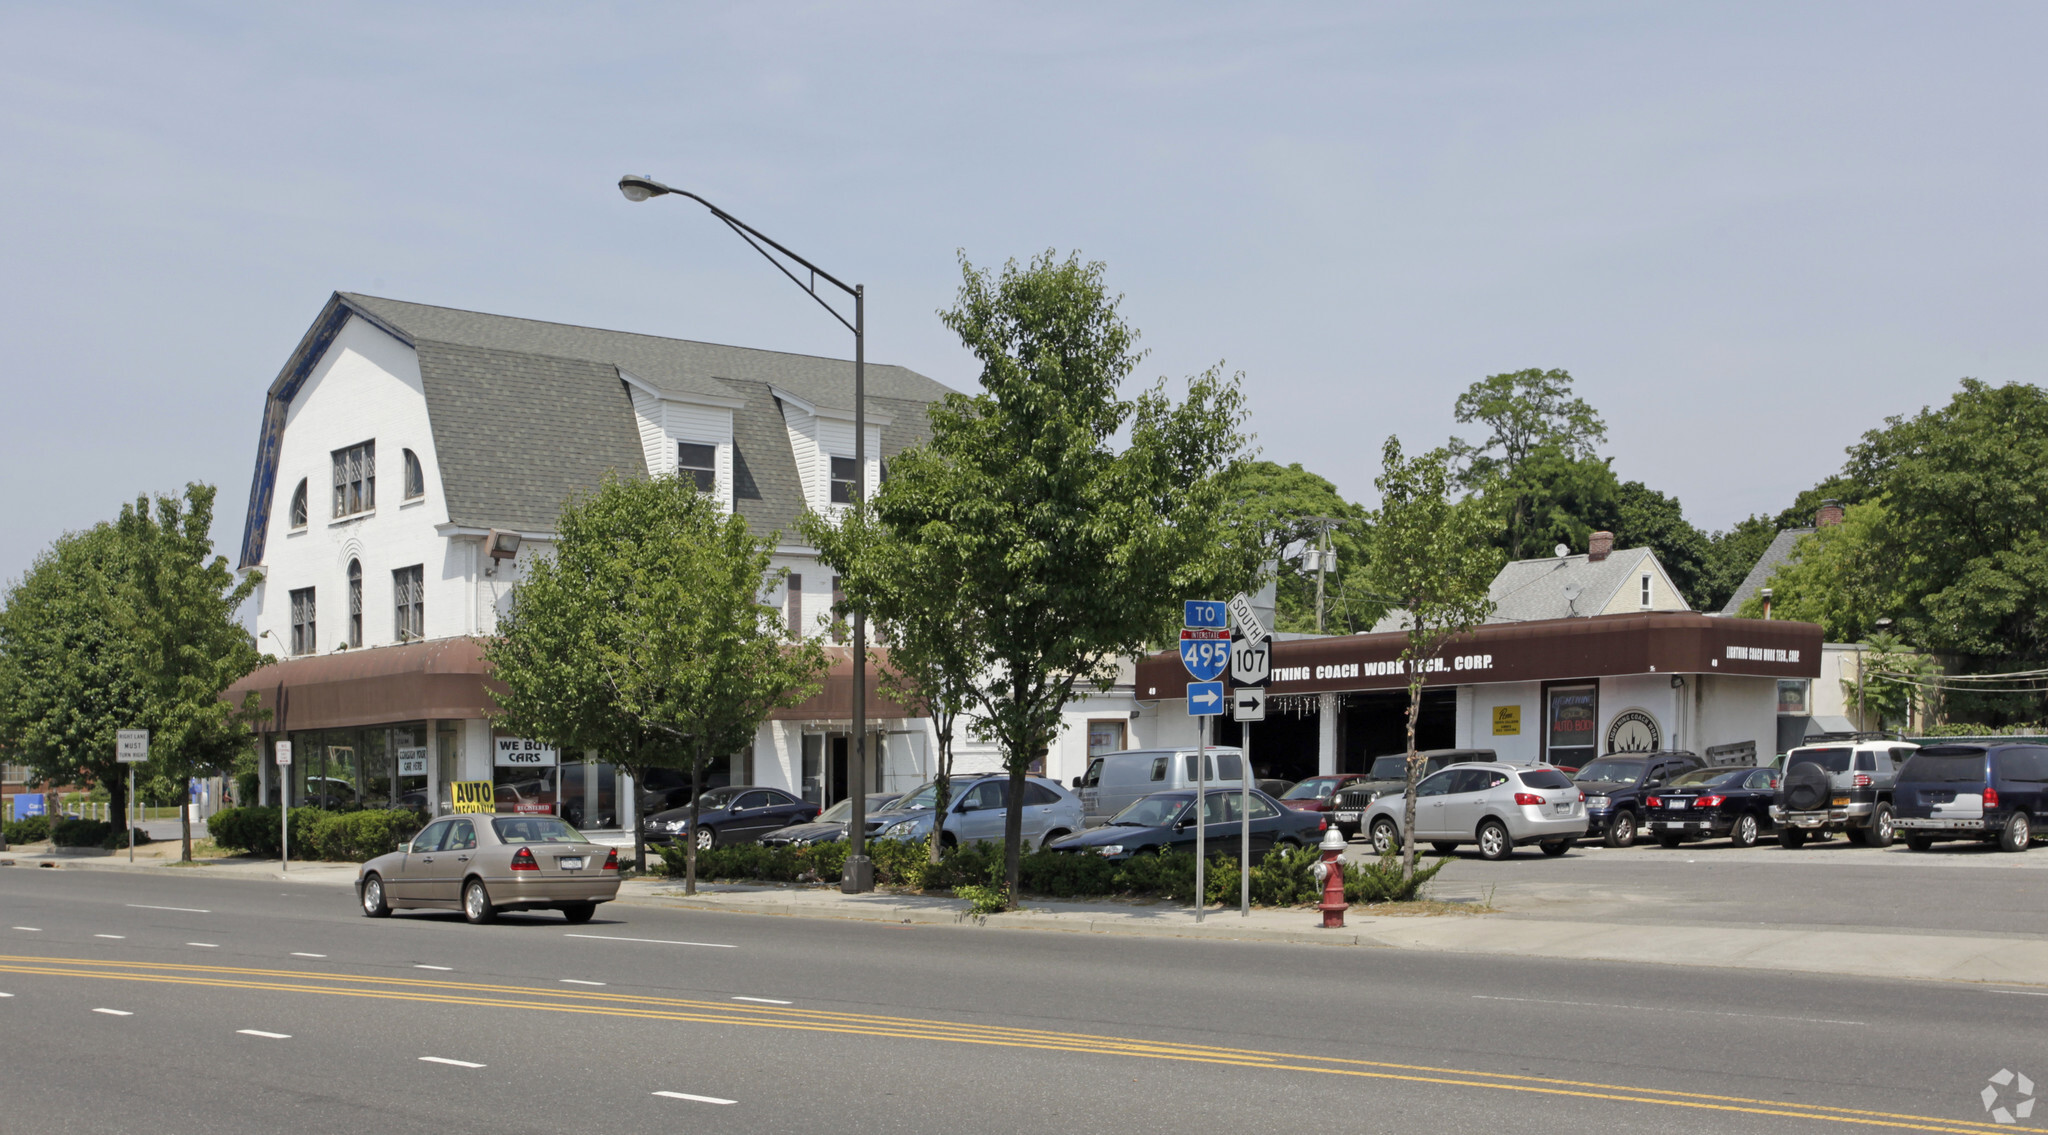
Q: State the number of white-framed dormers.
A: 2